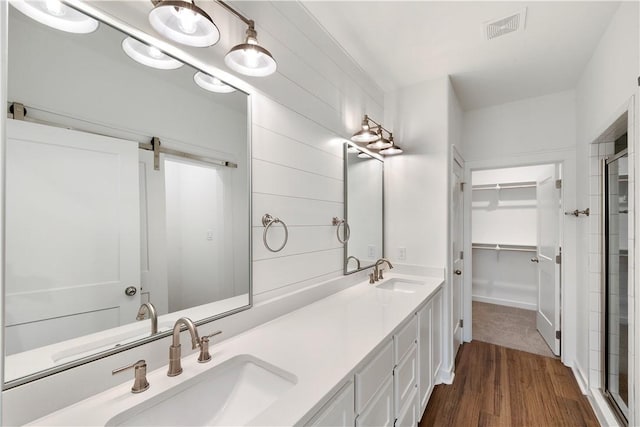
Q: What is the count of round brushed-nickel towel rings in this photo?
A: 2